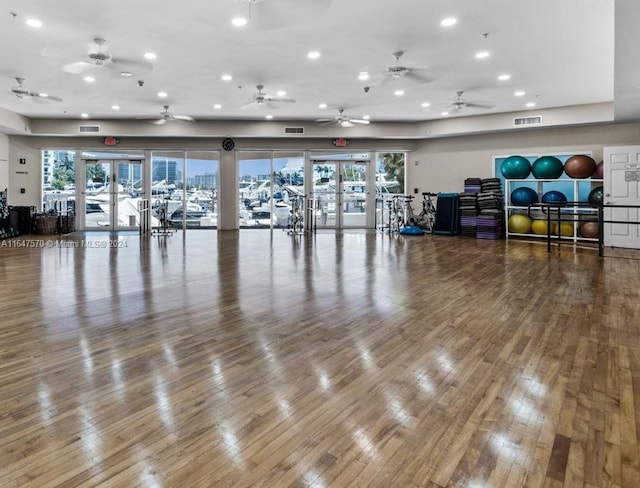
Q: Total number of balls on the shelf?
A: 11